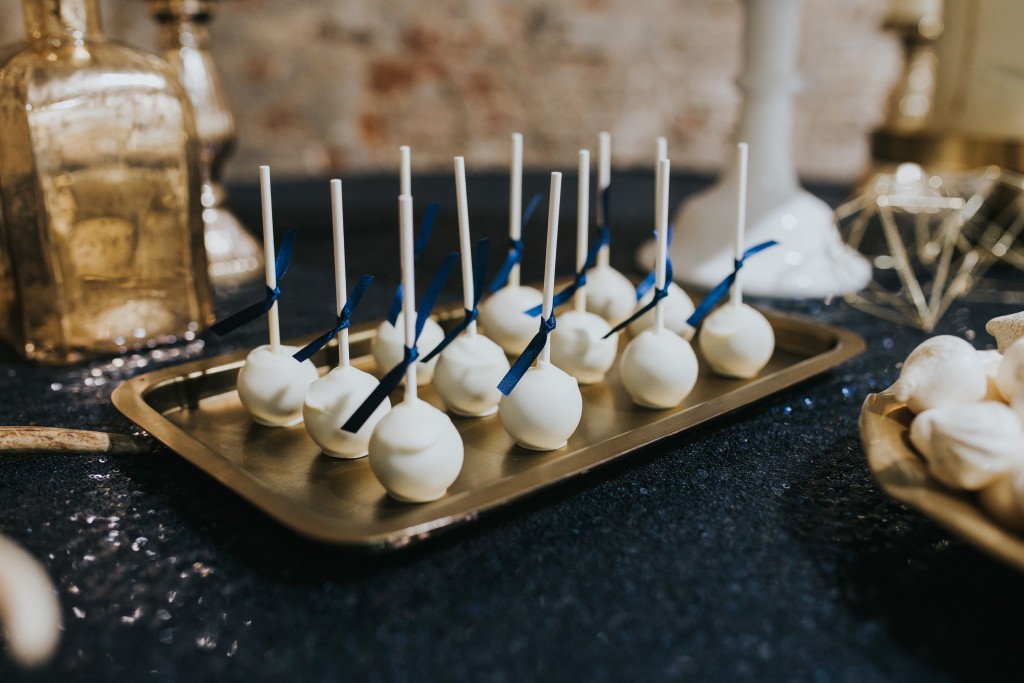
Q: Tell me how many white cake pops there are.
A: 12